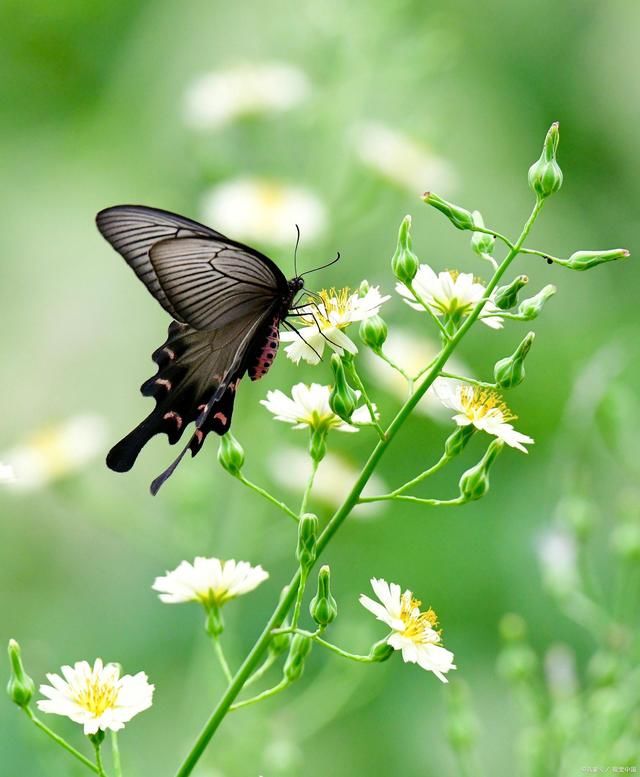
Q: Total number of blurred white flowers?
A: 6